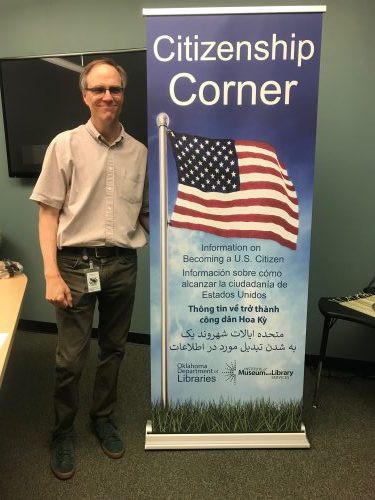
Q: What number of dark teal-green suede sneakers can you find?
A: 2